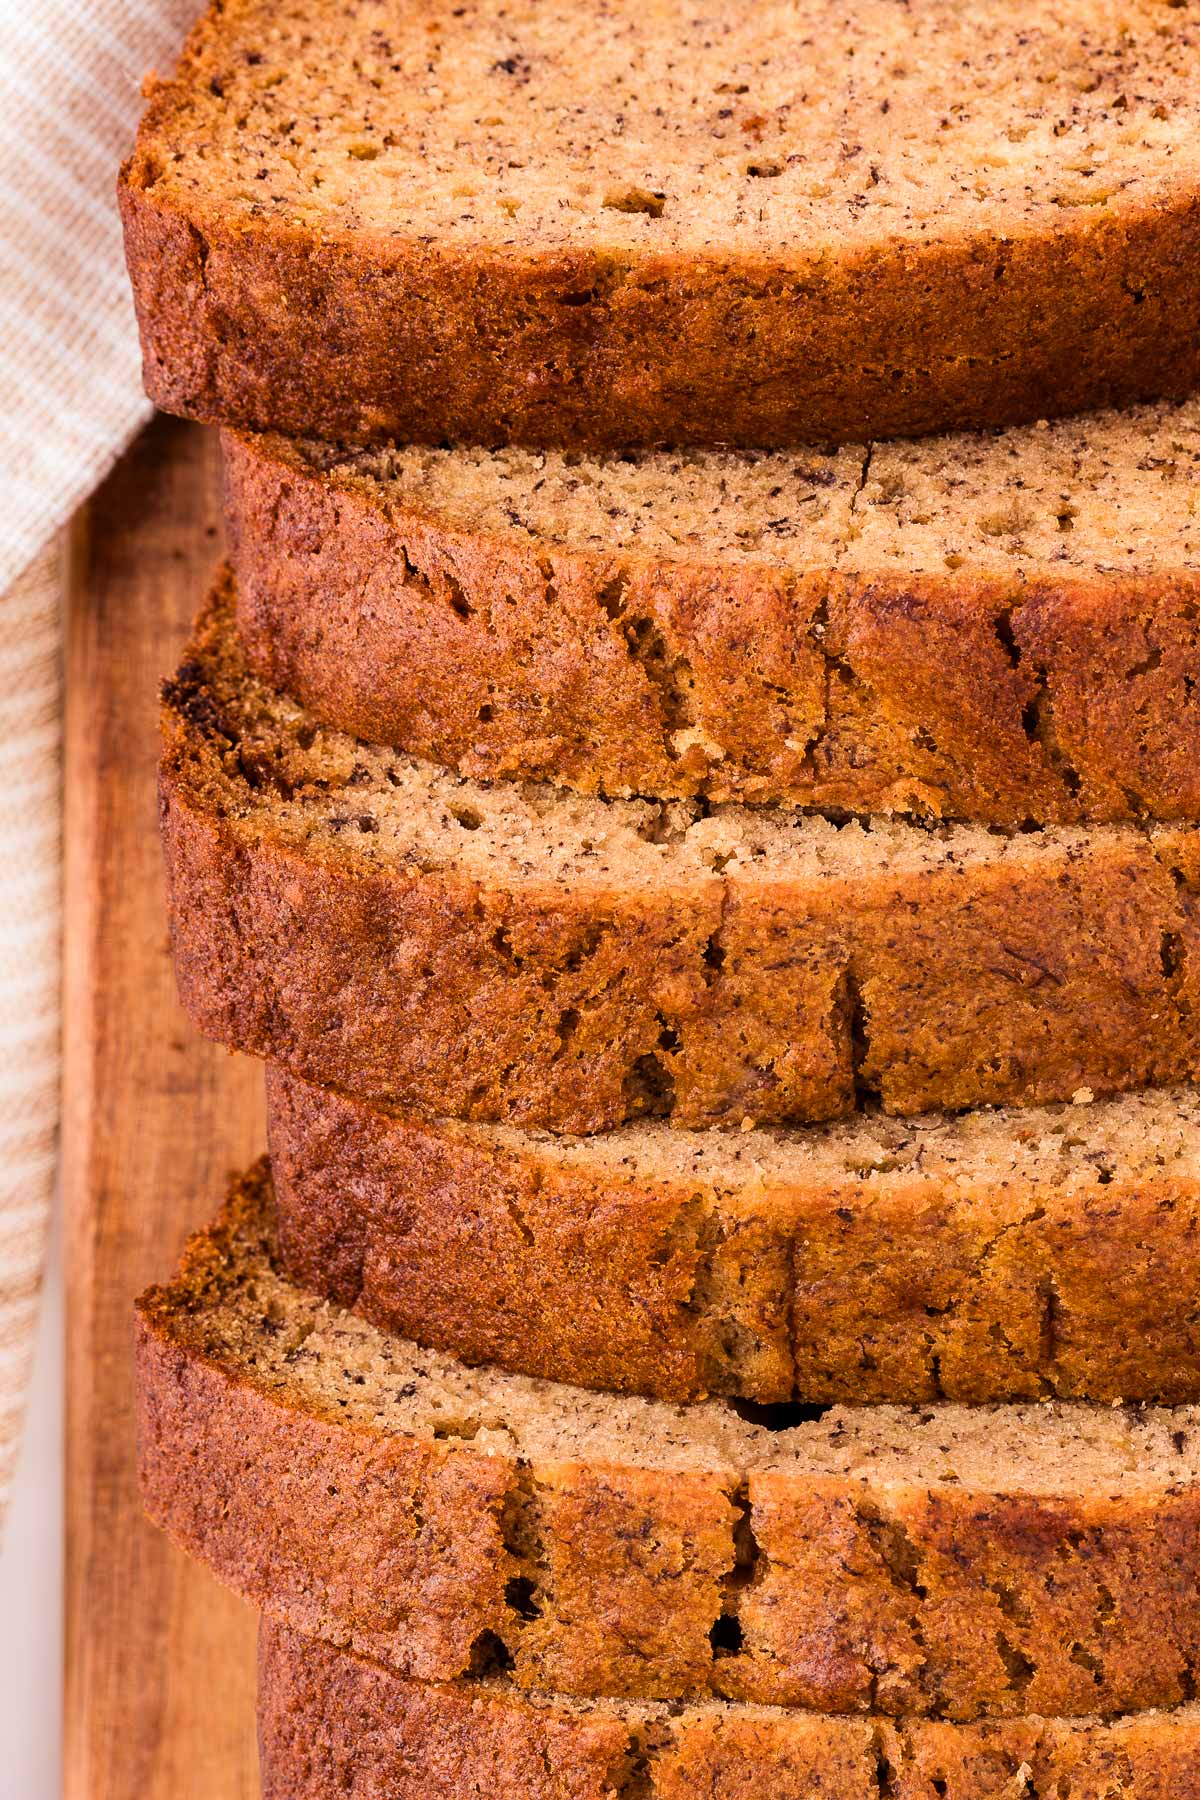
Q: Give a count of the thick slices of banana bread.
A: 6